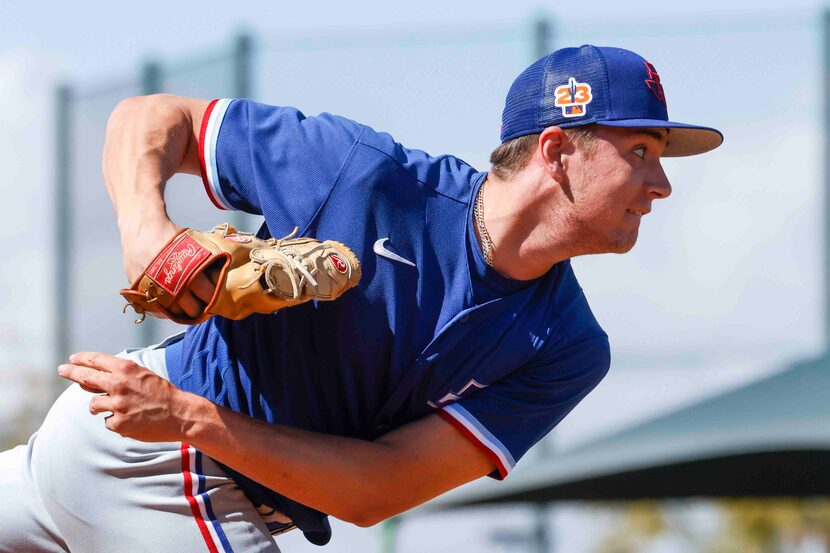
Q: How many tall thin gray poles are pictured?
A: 5